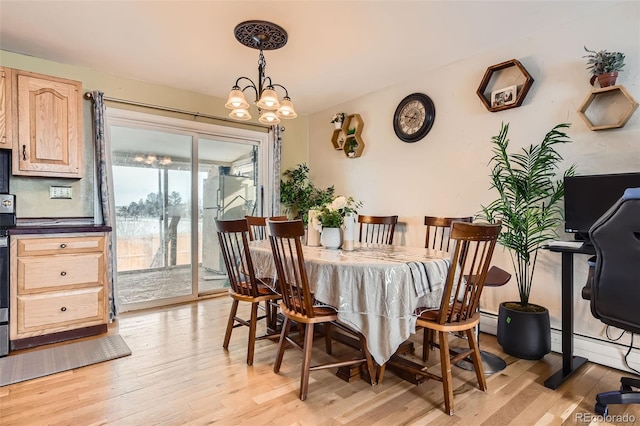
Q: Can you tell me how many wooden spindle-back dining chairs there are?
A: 6